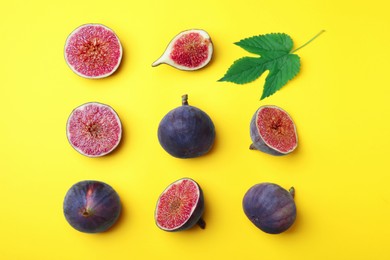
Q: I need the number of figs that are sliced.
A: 5